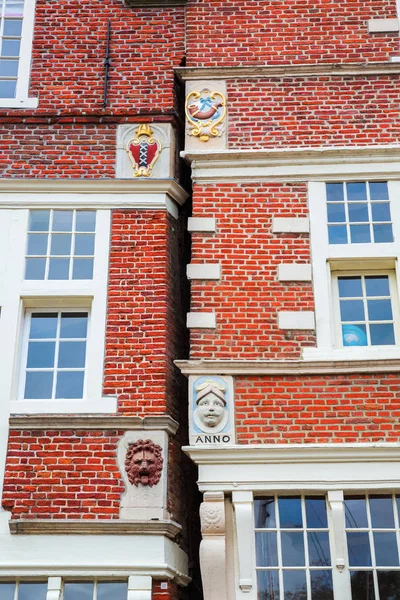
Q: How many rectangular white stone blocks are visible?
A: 7